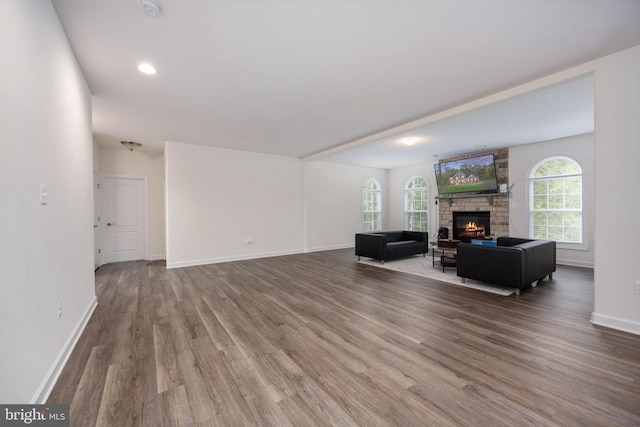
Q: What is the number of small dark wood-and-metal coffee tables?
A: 1